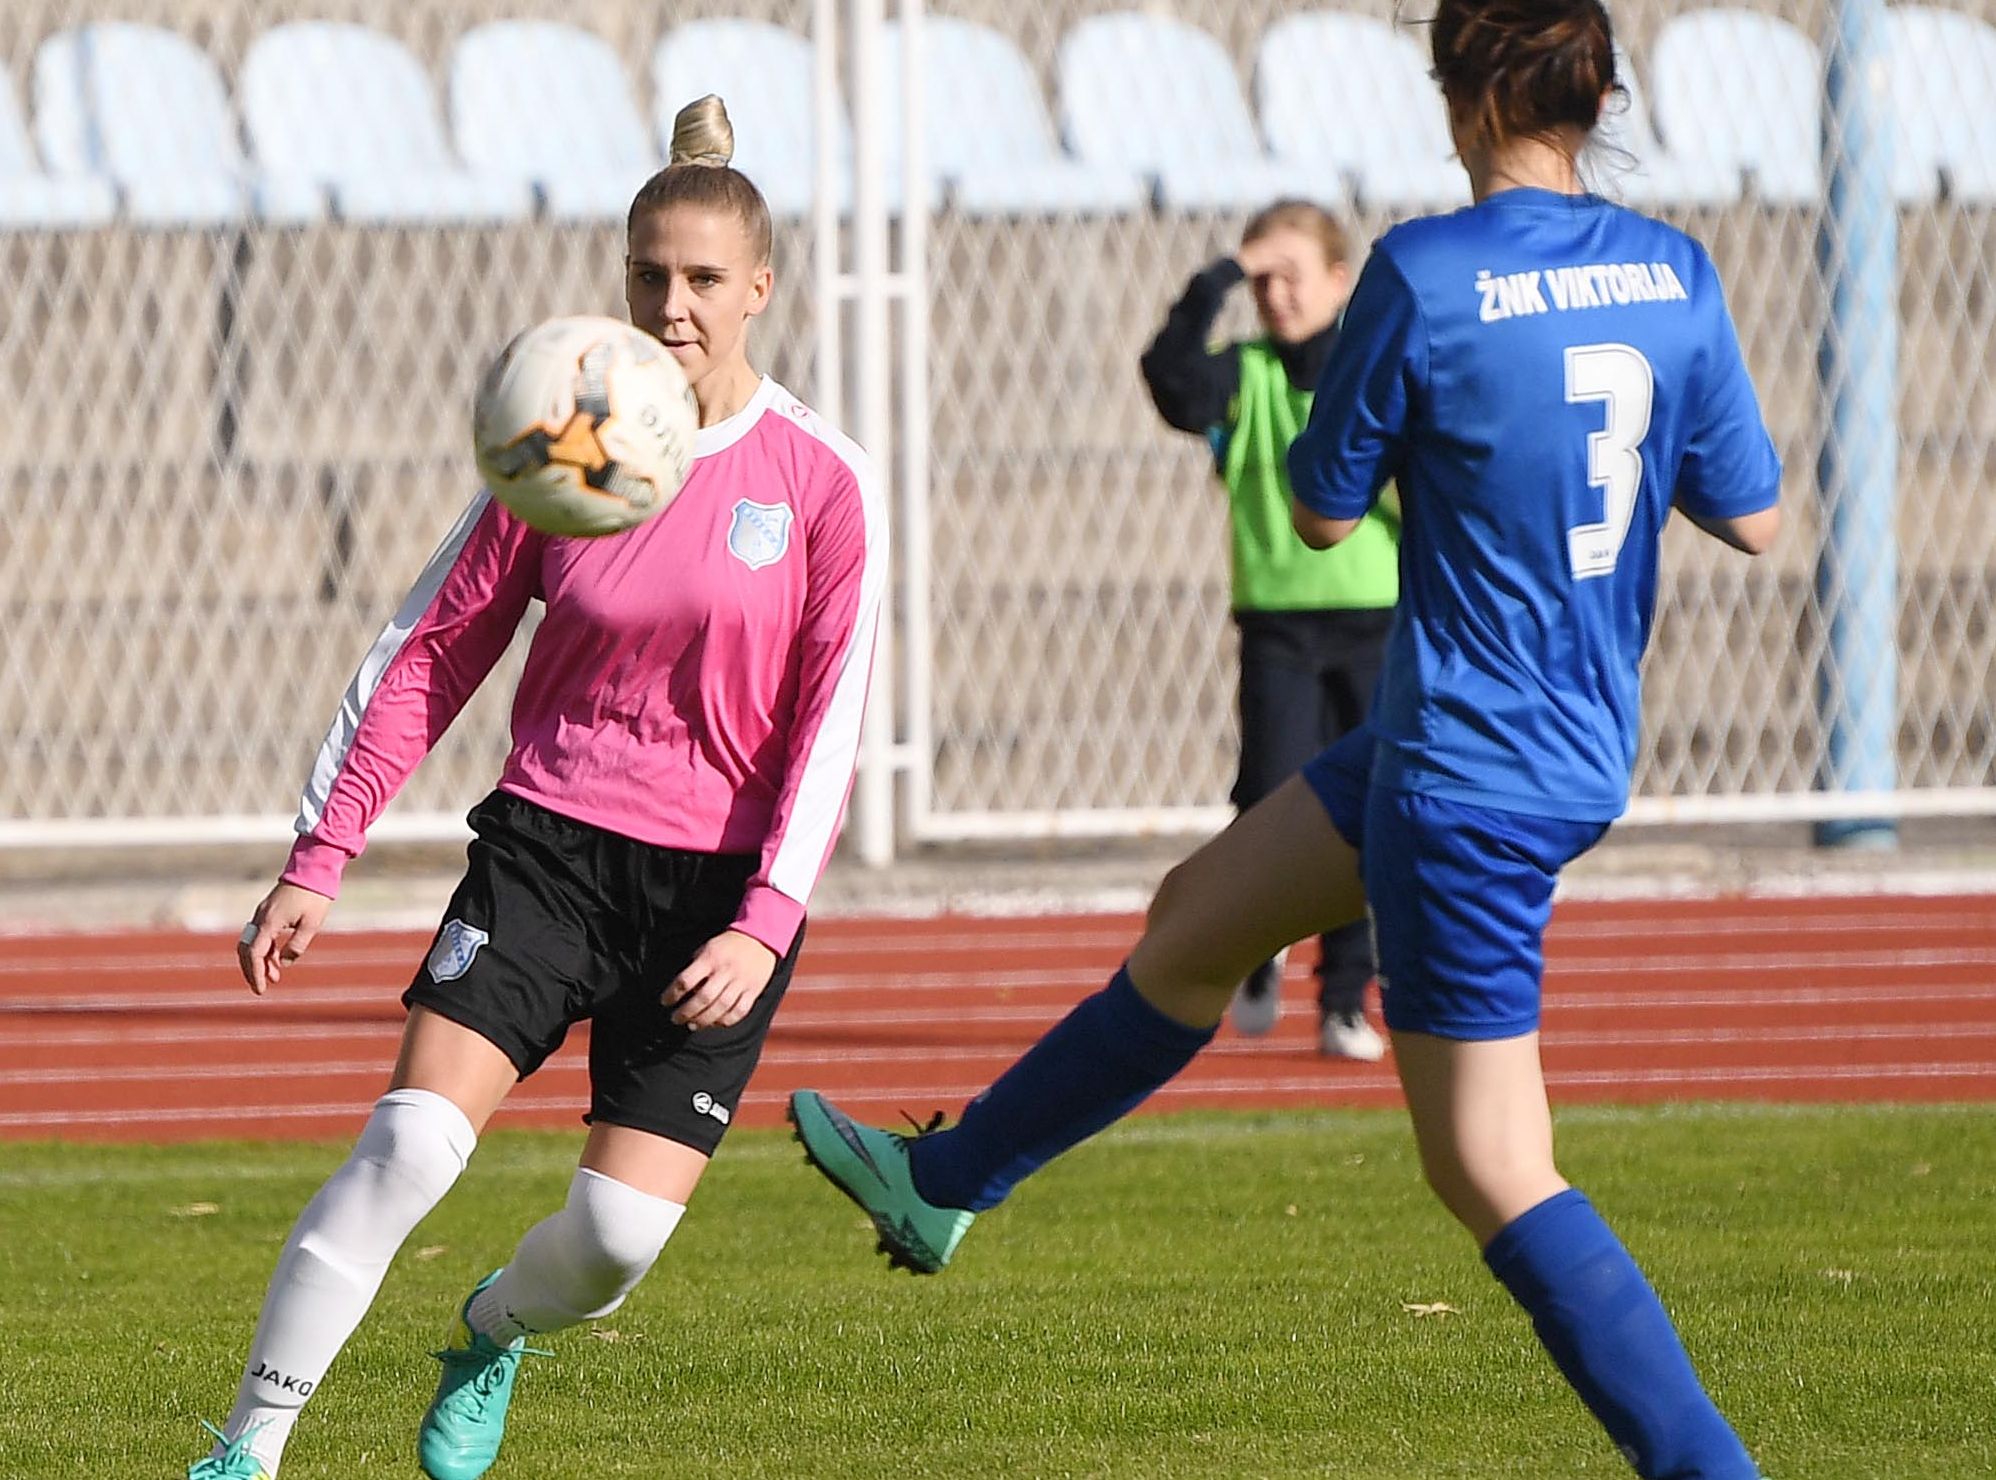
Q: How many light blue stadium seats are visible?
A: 11